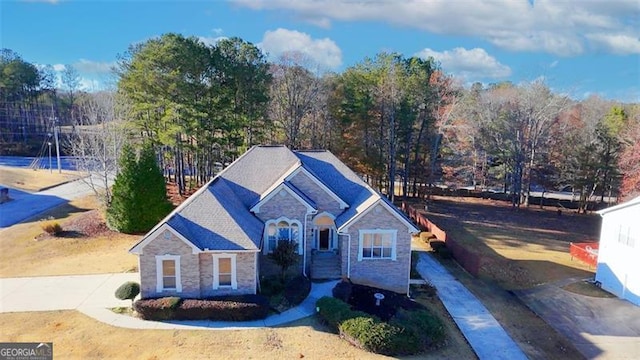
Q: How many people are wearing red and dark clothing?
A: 0